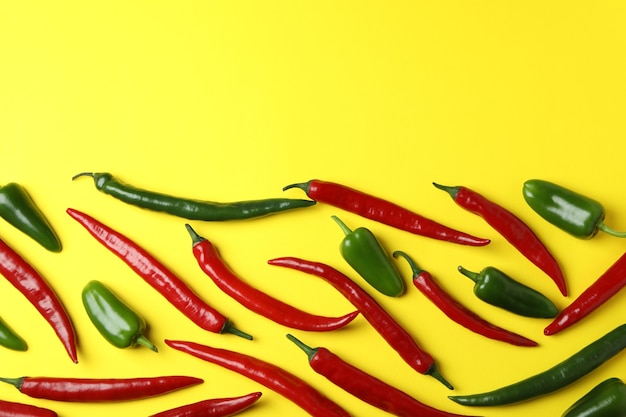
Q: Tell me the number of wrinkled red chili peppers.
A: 13